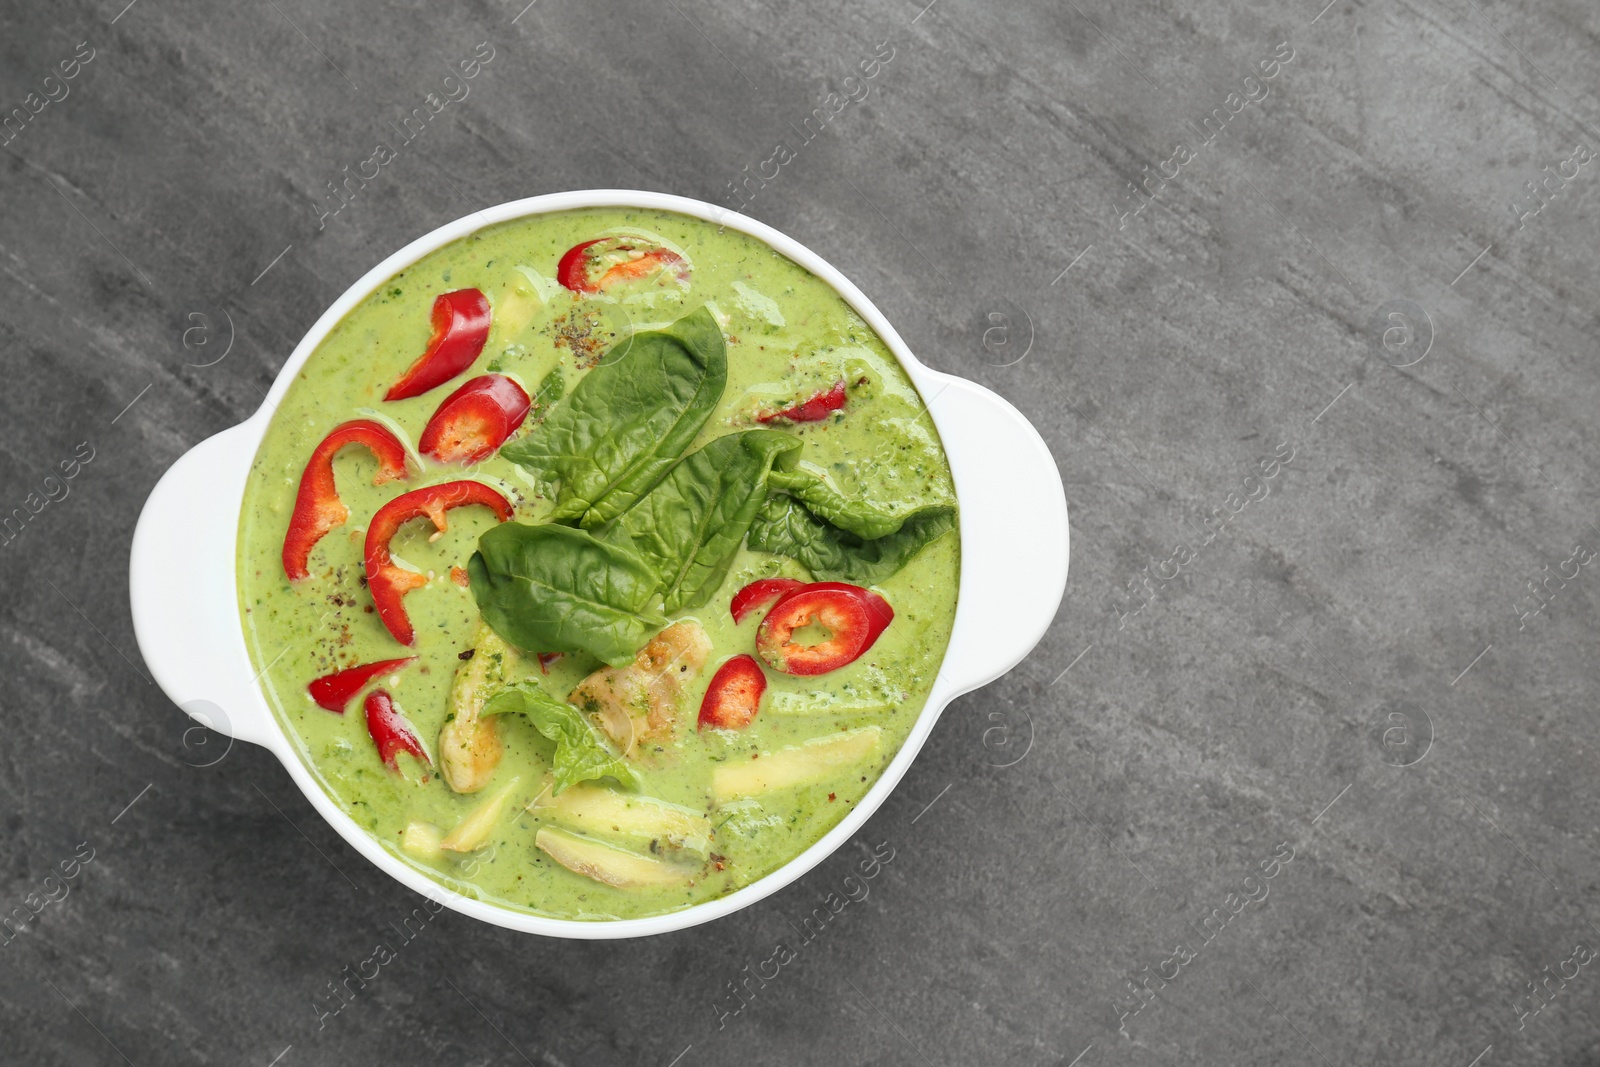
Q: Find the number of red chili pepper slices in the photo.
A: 11